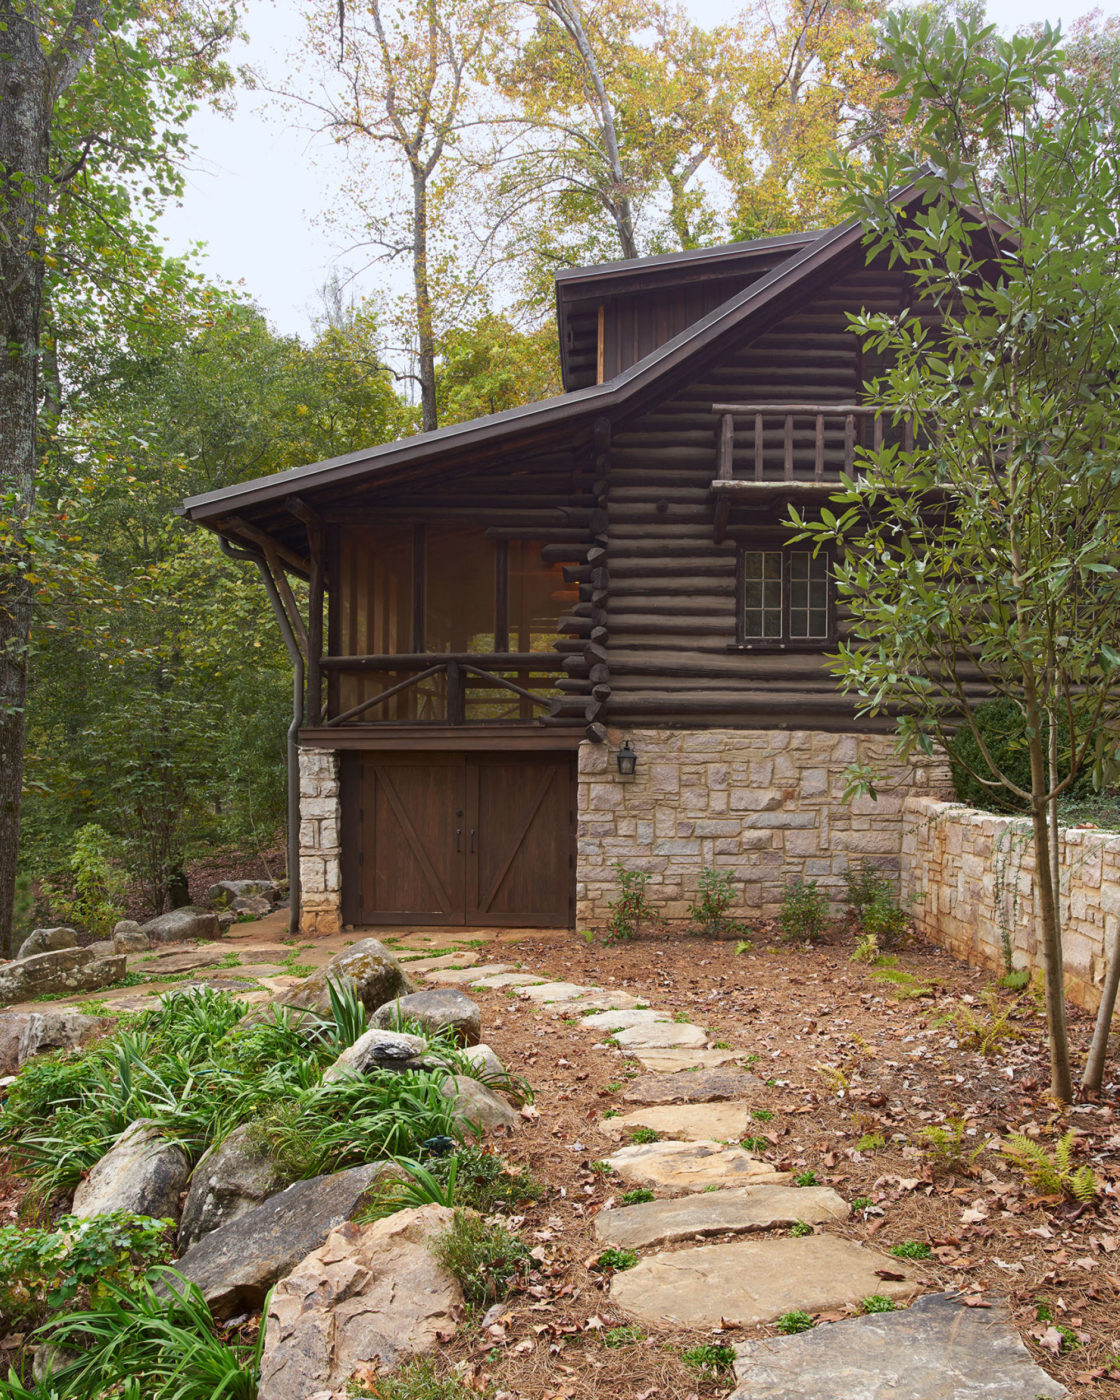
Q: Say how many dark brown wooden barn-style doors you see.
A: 2